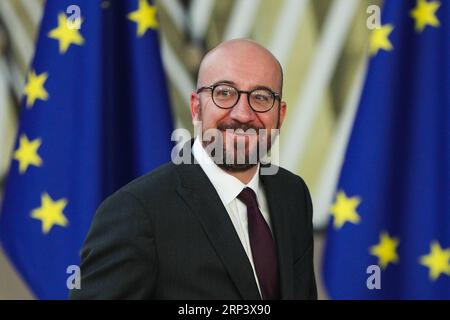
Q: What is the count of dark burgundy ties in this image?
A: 1